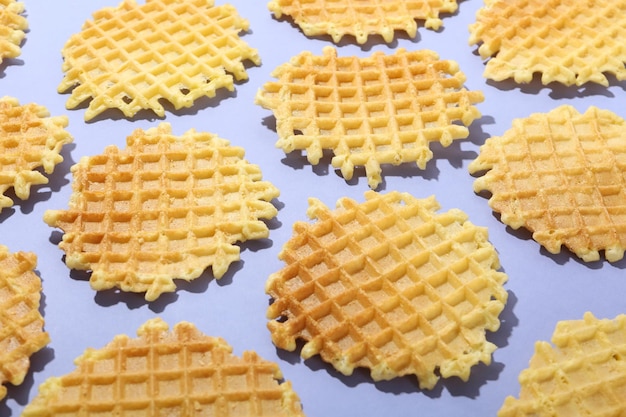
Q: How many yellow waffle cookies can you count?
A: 12